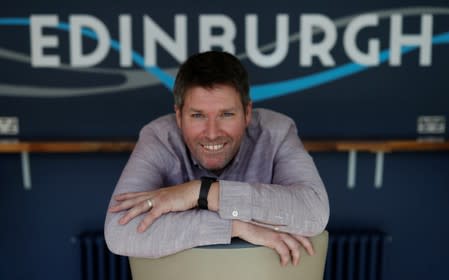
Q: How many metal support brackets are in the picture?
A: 3